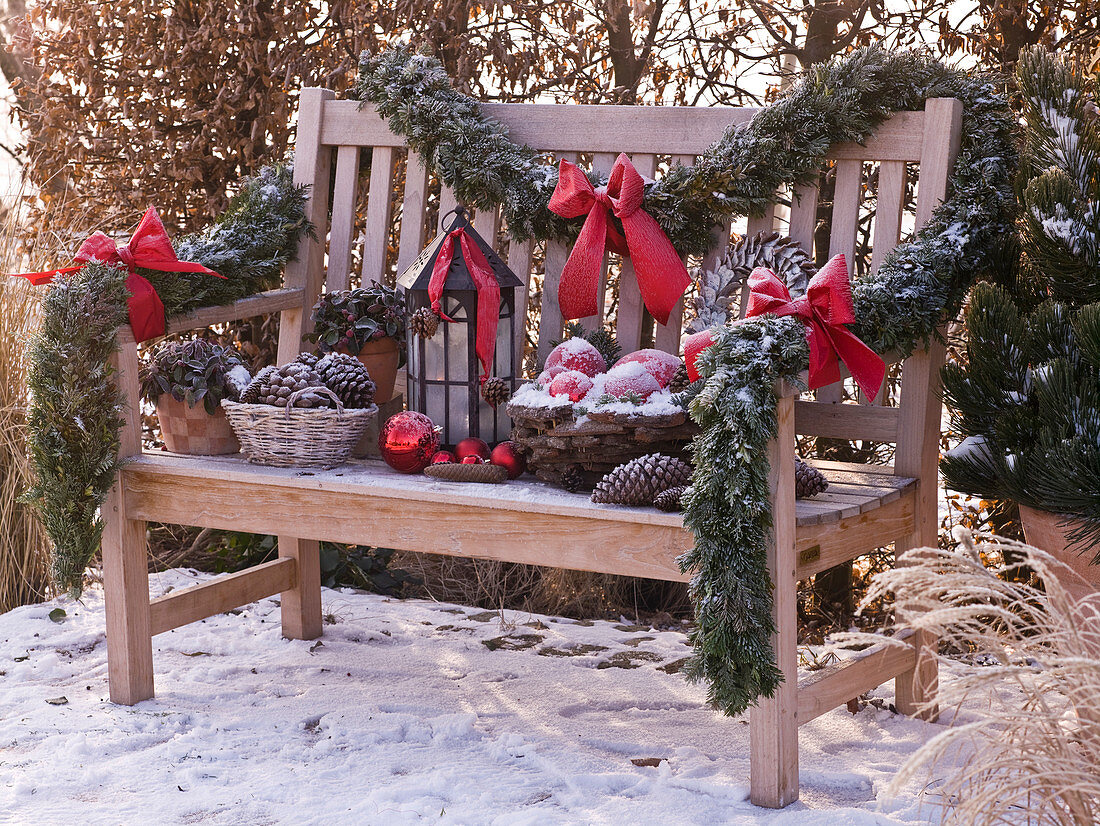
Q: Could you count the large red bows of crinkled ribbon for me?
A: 3